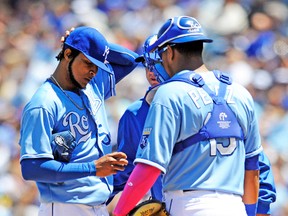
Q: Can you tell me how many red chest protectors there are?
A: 0